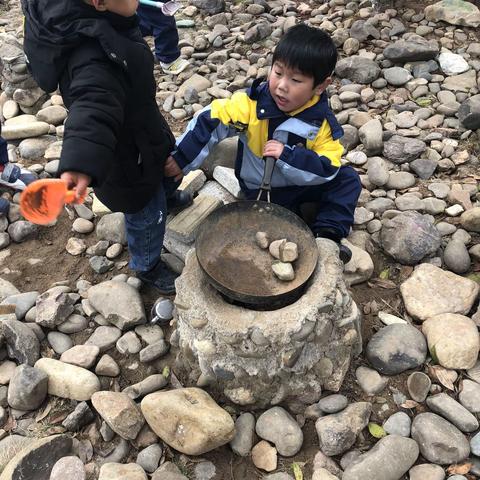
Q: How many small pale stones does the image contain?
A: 4